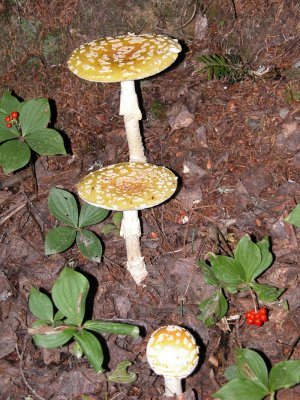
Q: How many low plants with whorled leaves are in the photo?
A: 5